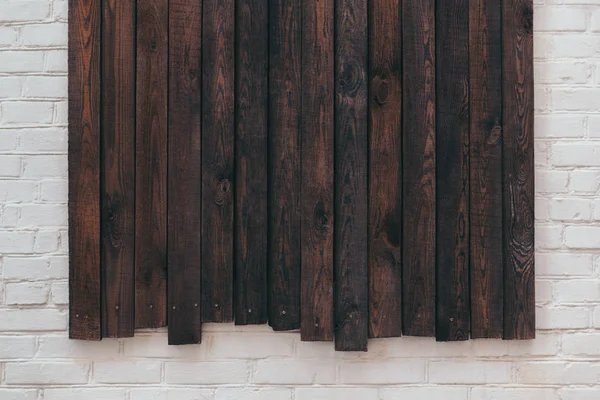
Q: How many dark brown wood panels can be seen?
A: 14